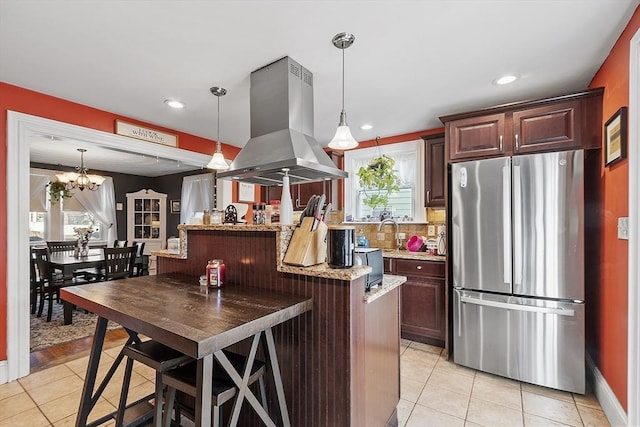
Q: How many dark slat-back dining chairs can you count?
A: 6